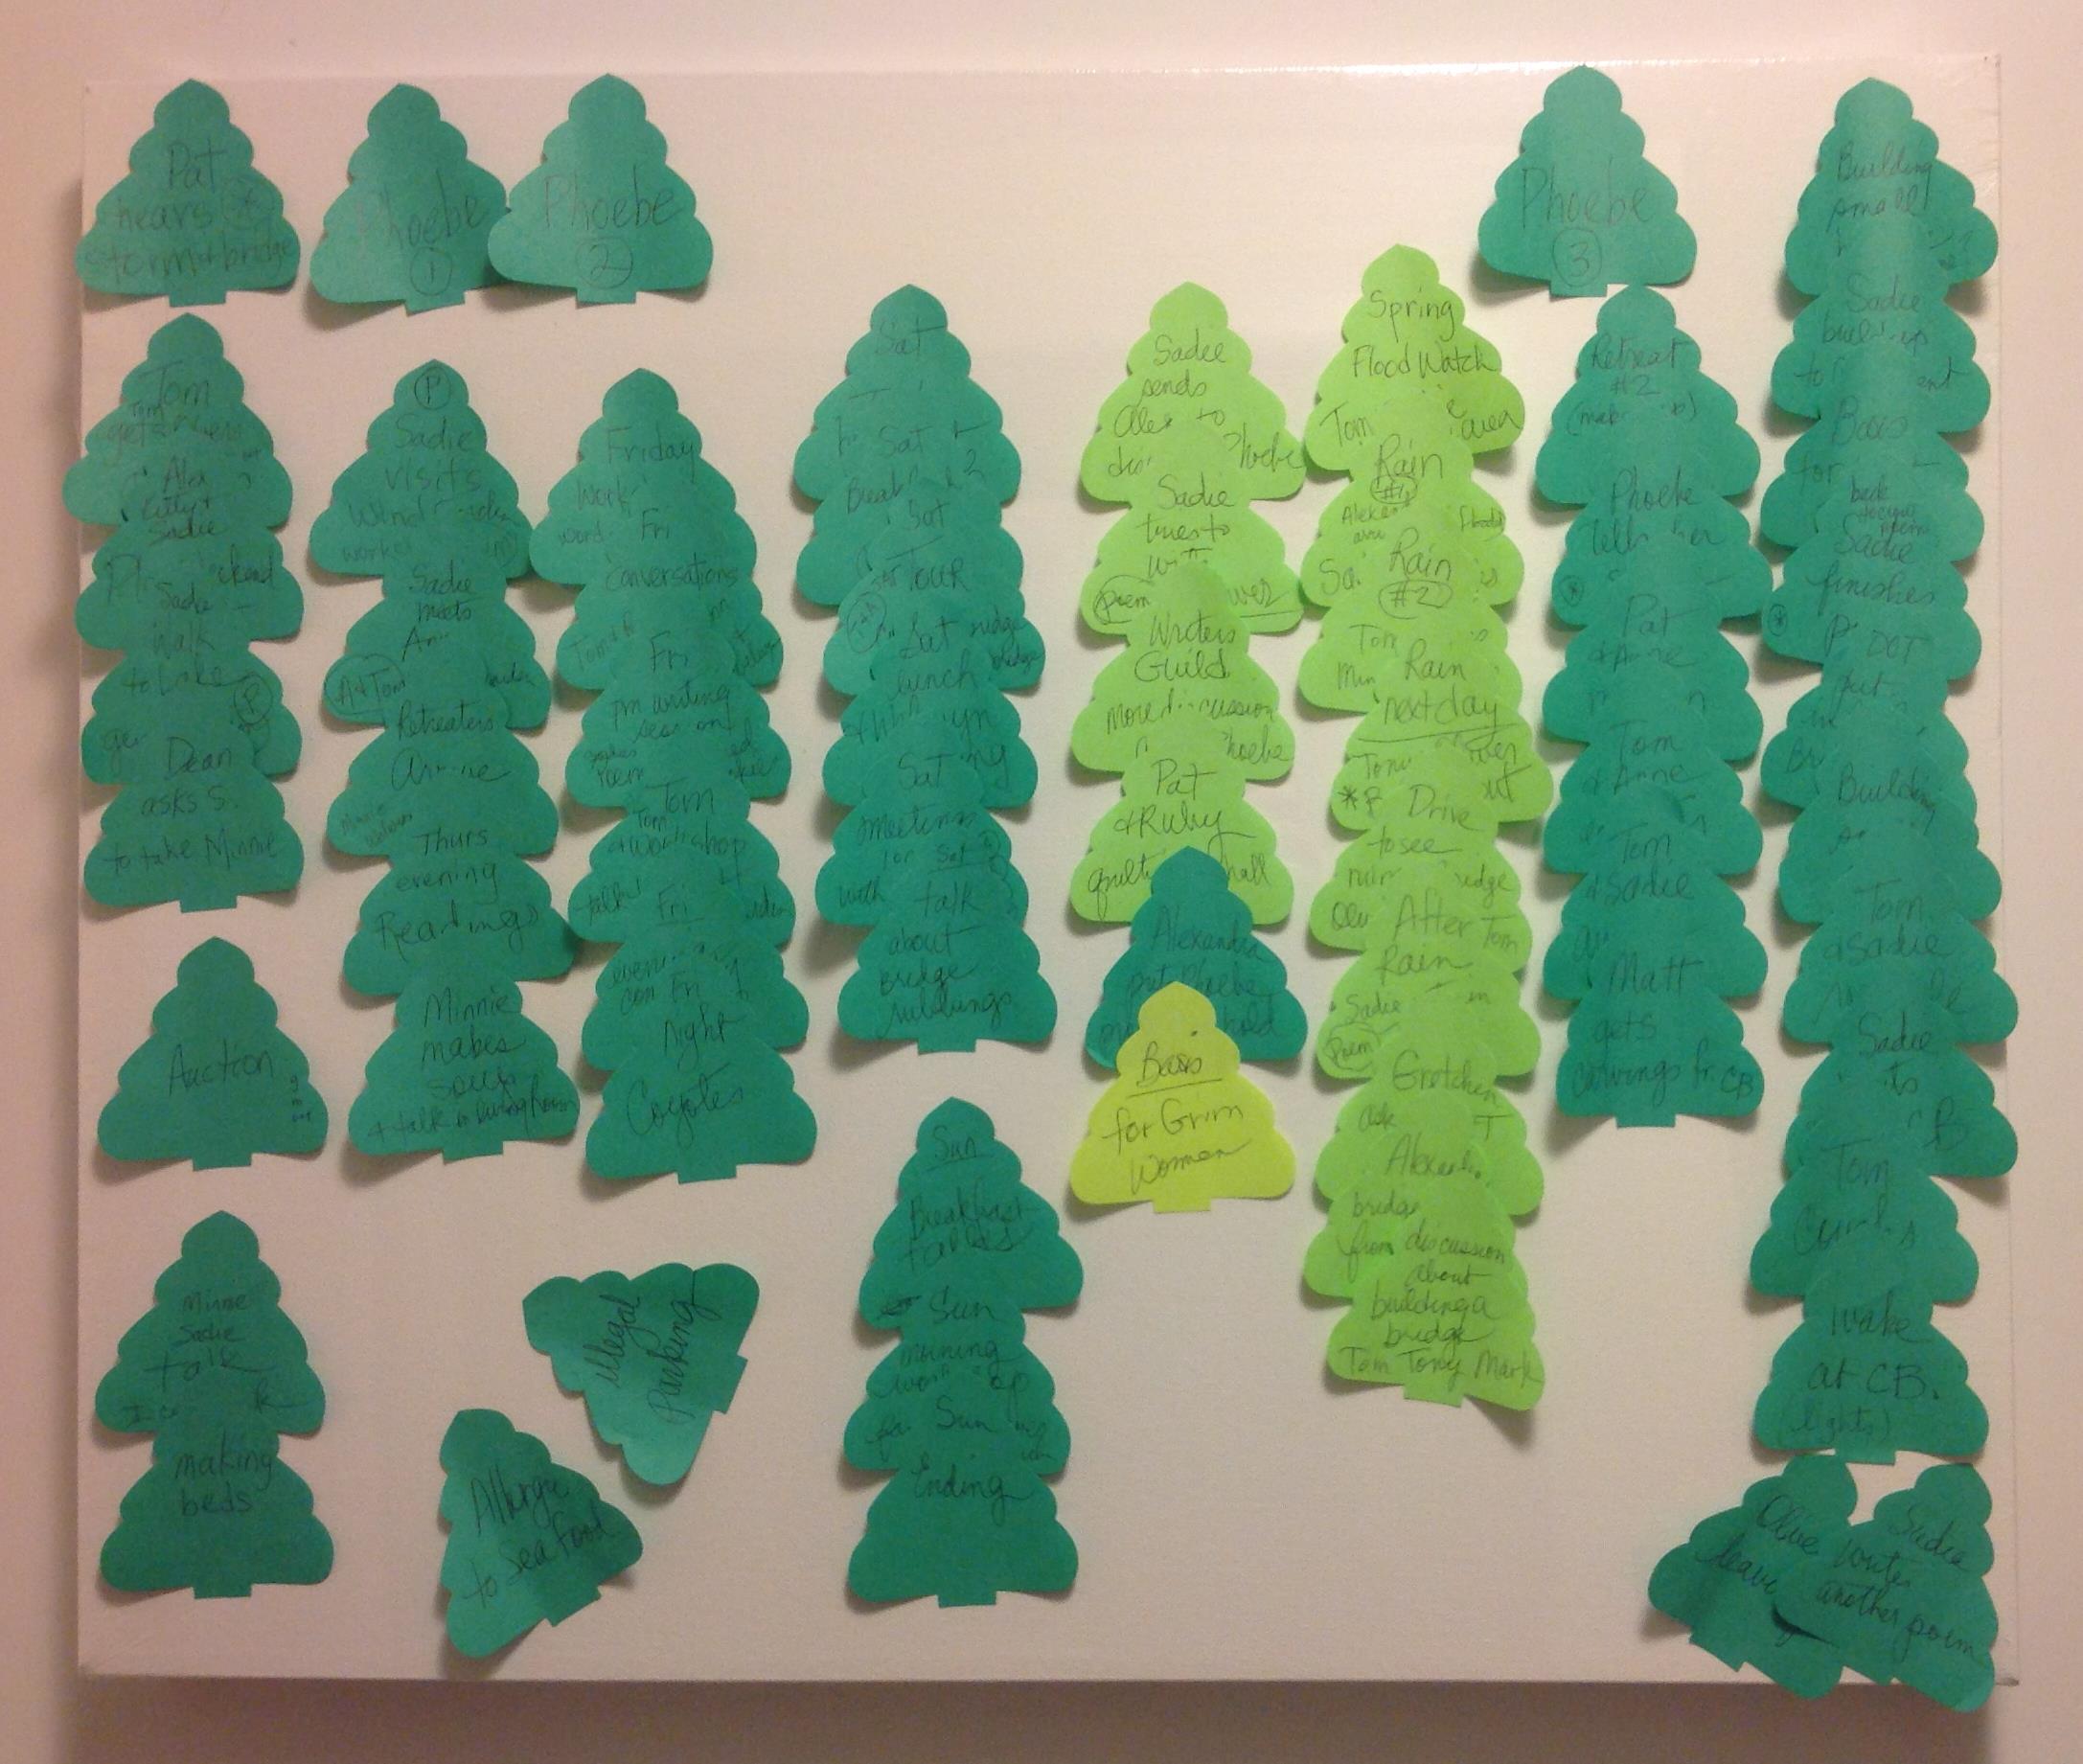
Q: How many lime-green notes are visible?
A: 13